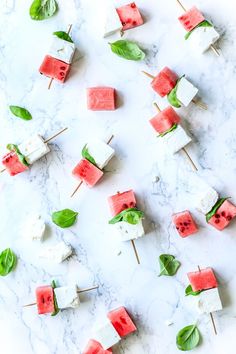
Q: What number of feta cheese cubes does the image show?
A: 14